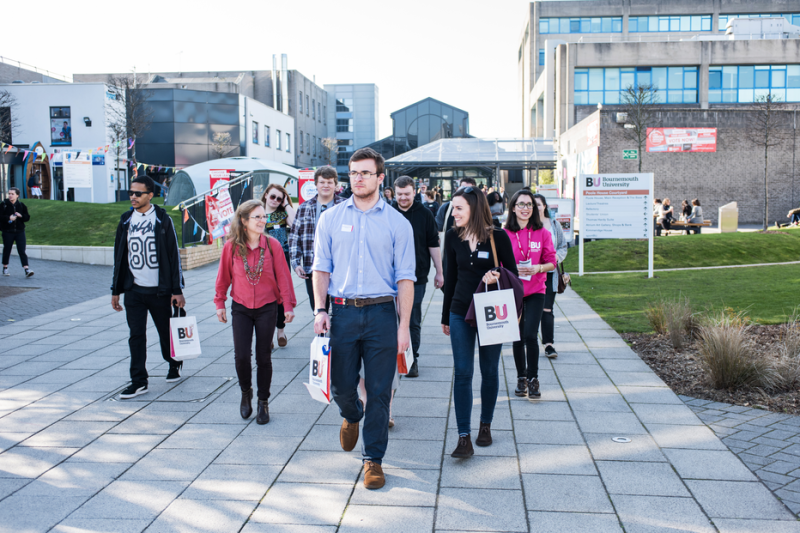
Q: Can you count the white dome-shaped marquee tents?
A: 1